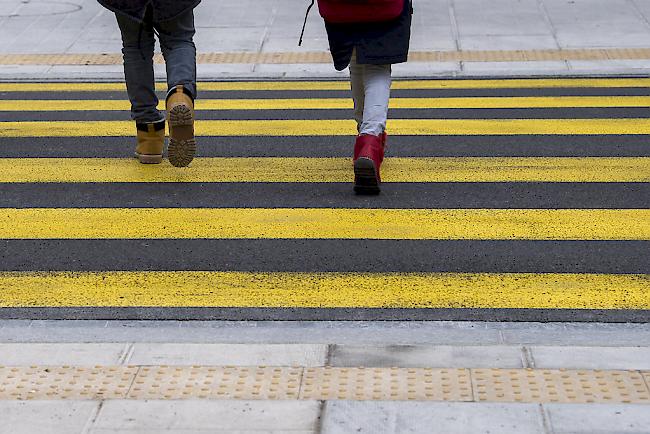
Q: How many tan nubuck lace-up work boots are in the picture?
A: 2